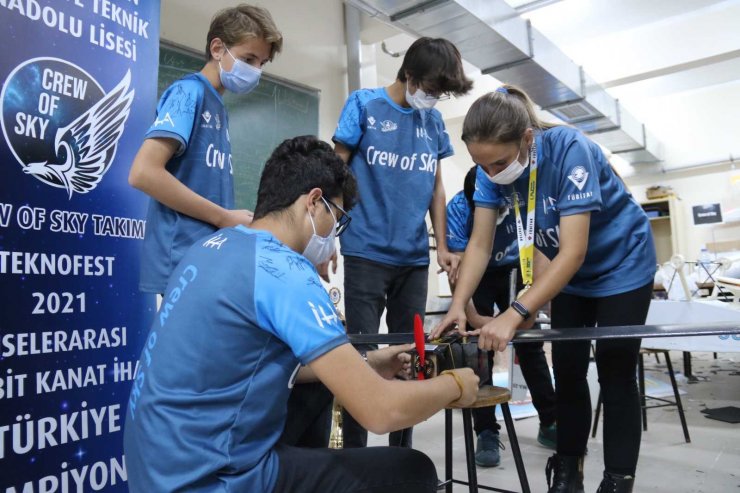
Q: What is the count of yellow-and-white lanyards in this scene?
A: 1